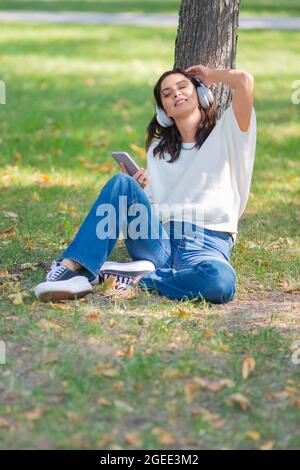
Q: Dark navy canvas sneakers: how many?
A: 2